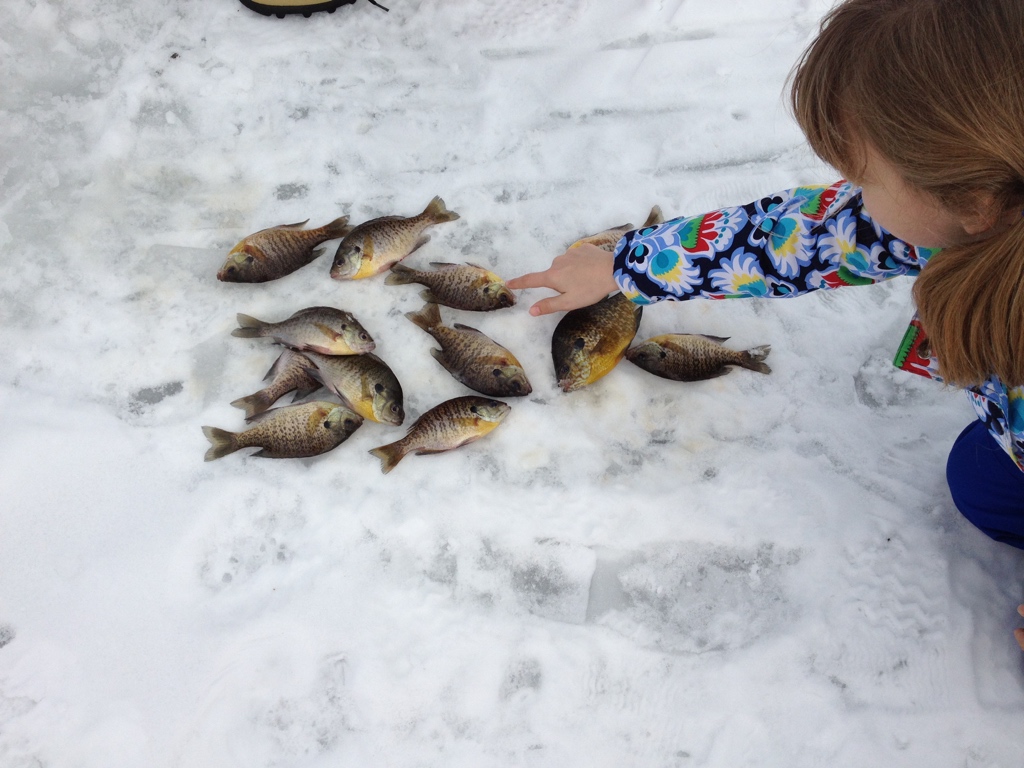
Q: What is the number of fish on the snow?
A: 12